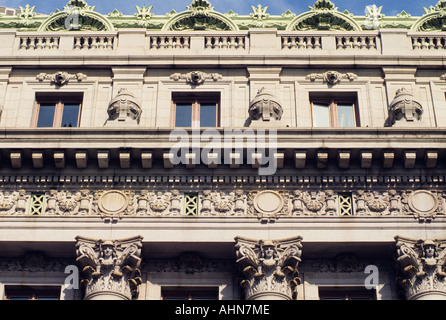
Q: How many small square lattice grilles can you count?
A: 3